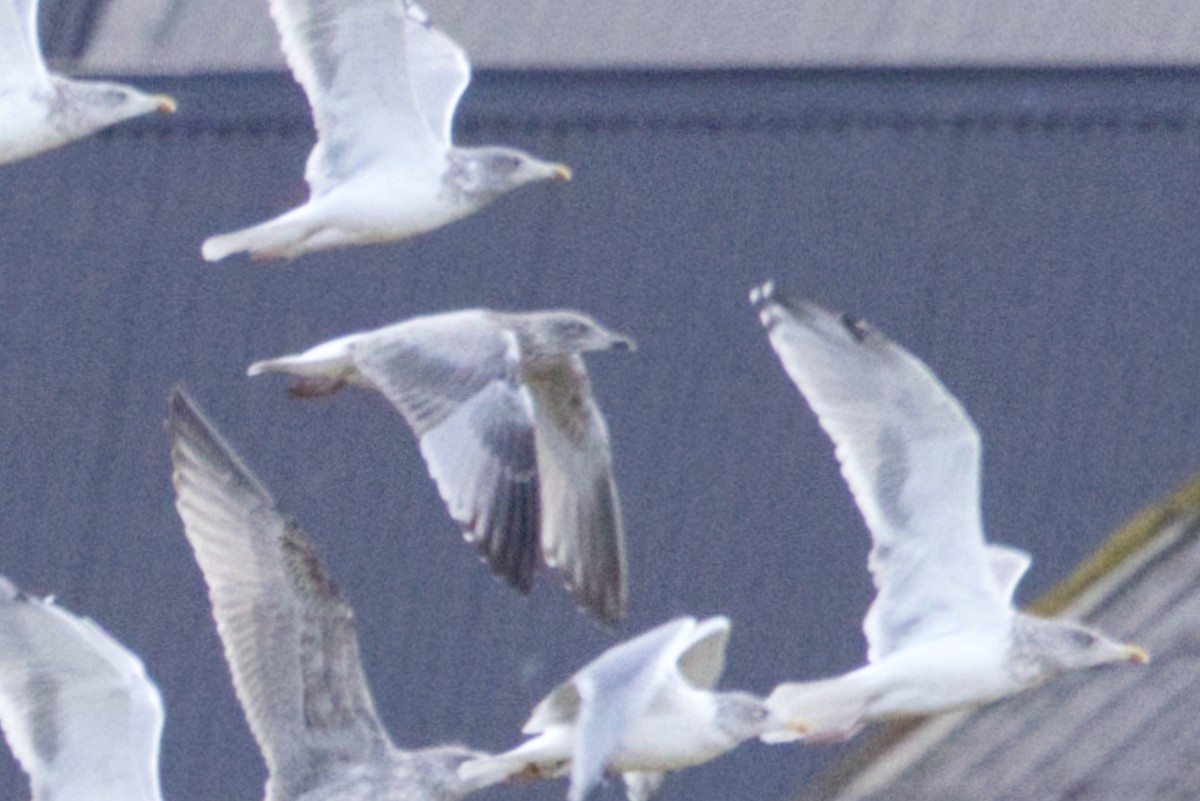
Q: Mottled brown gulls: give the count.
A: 2